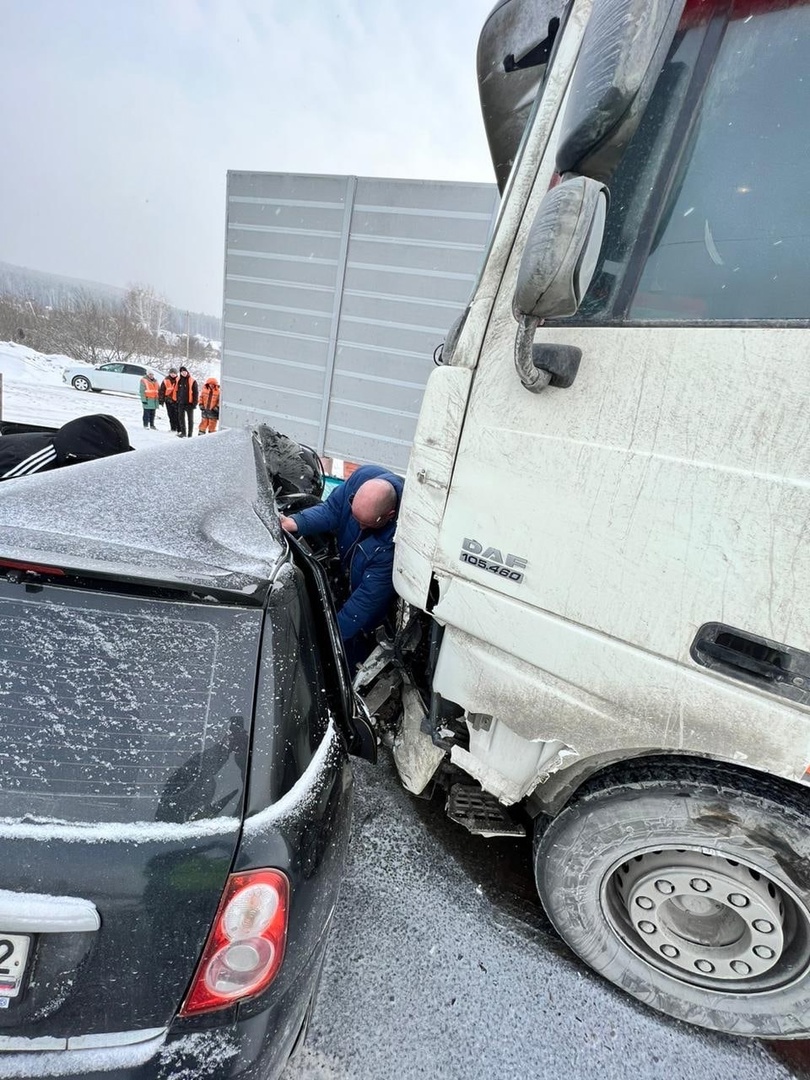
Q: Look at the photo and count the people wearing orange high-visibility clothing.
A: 4